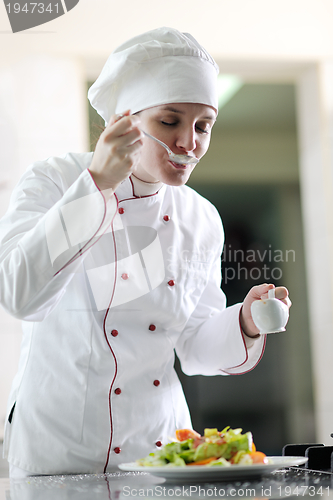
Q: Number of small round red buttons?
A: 10